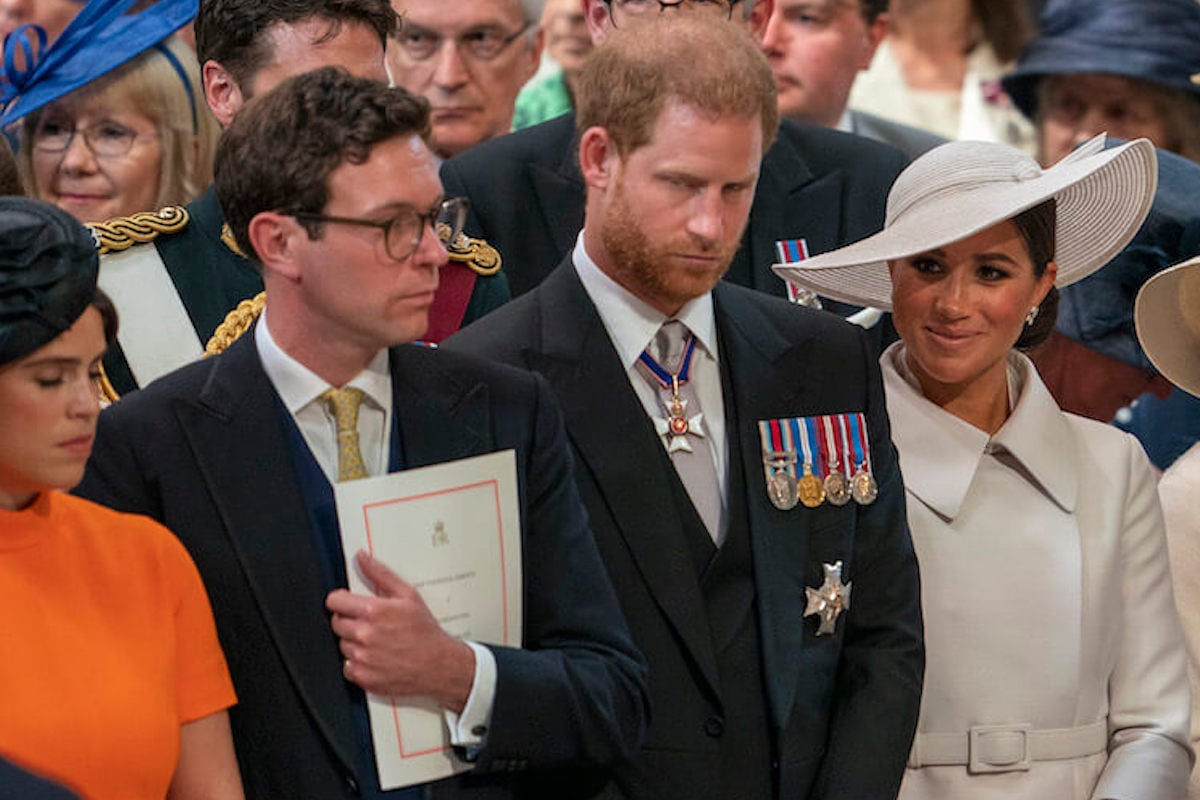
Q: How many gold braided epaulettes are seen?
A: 2